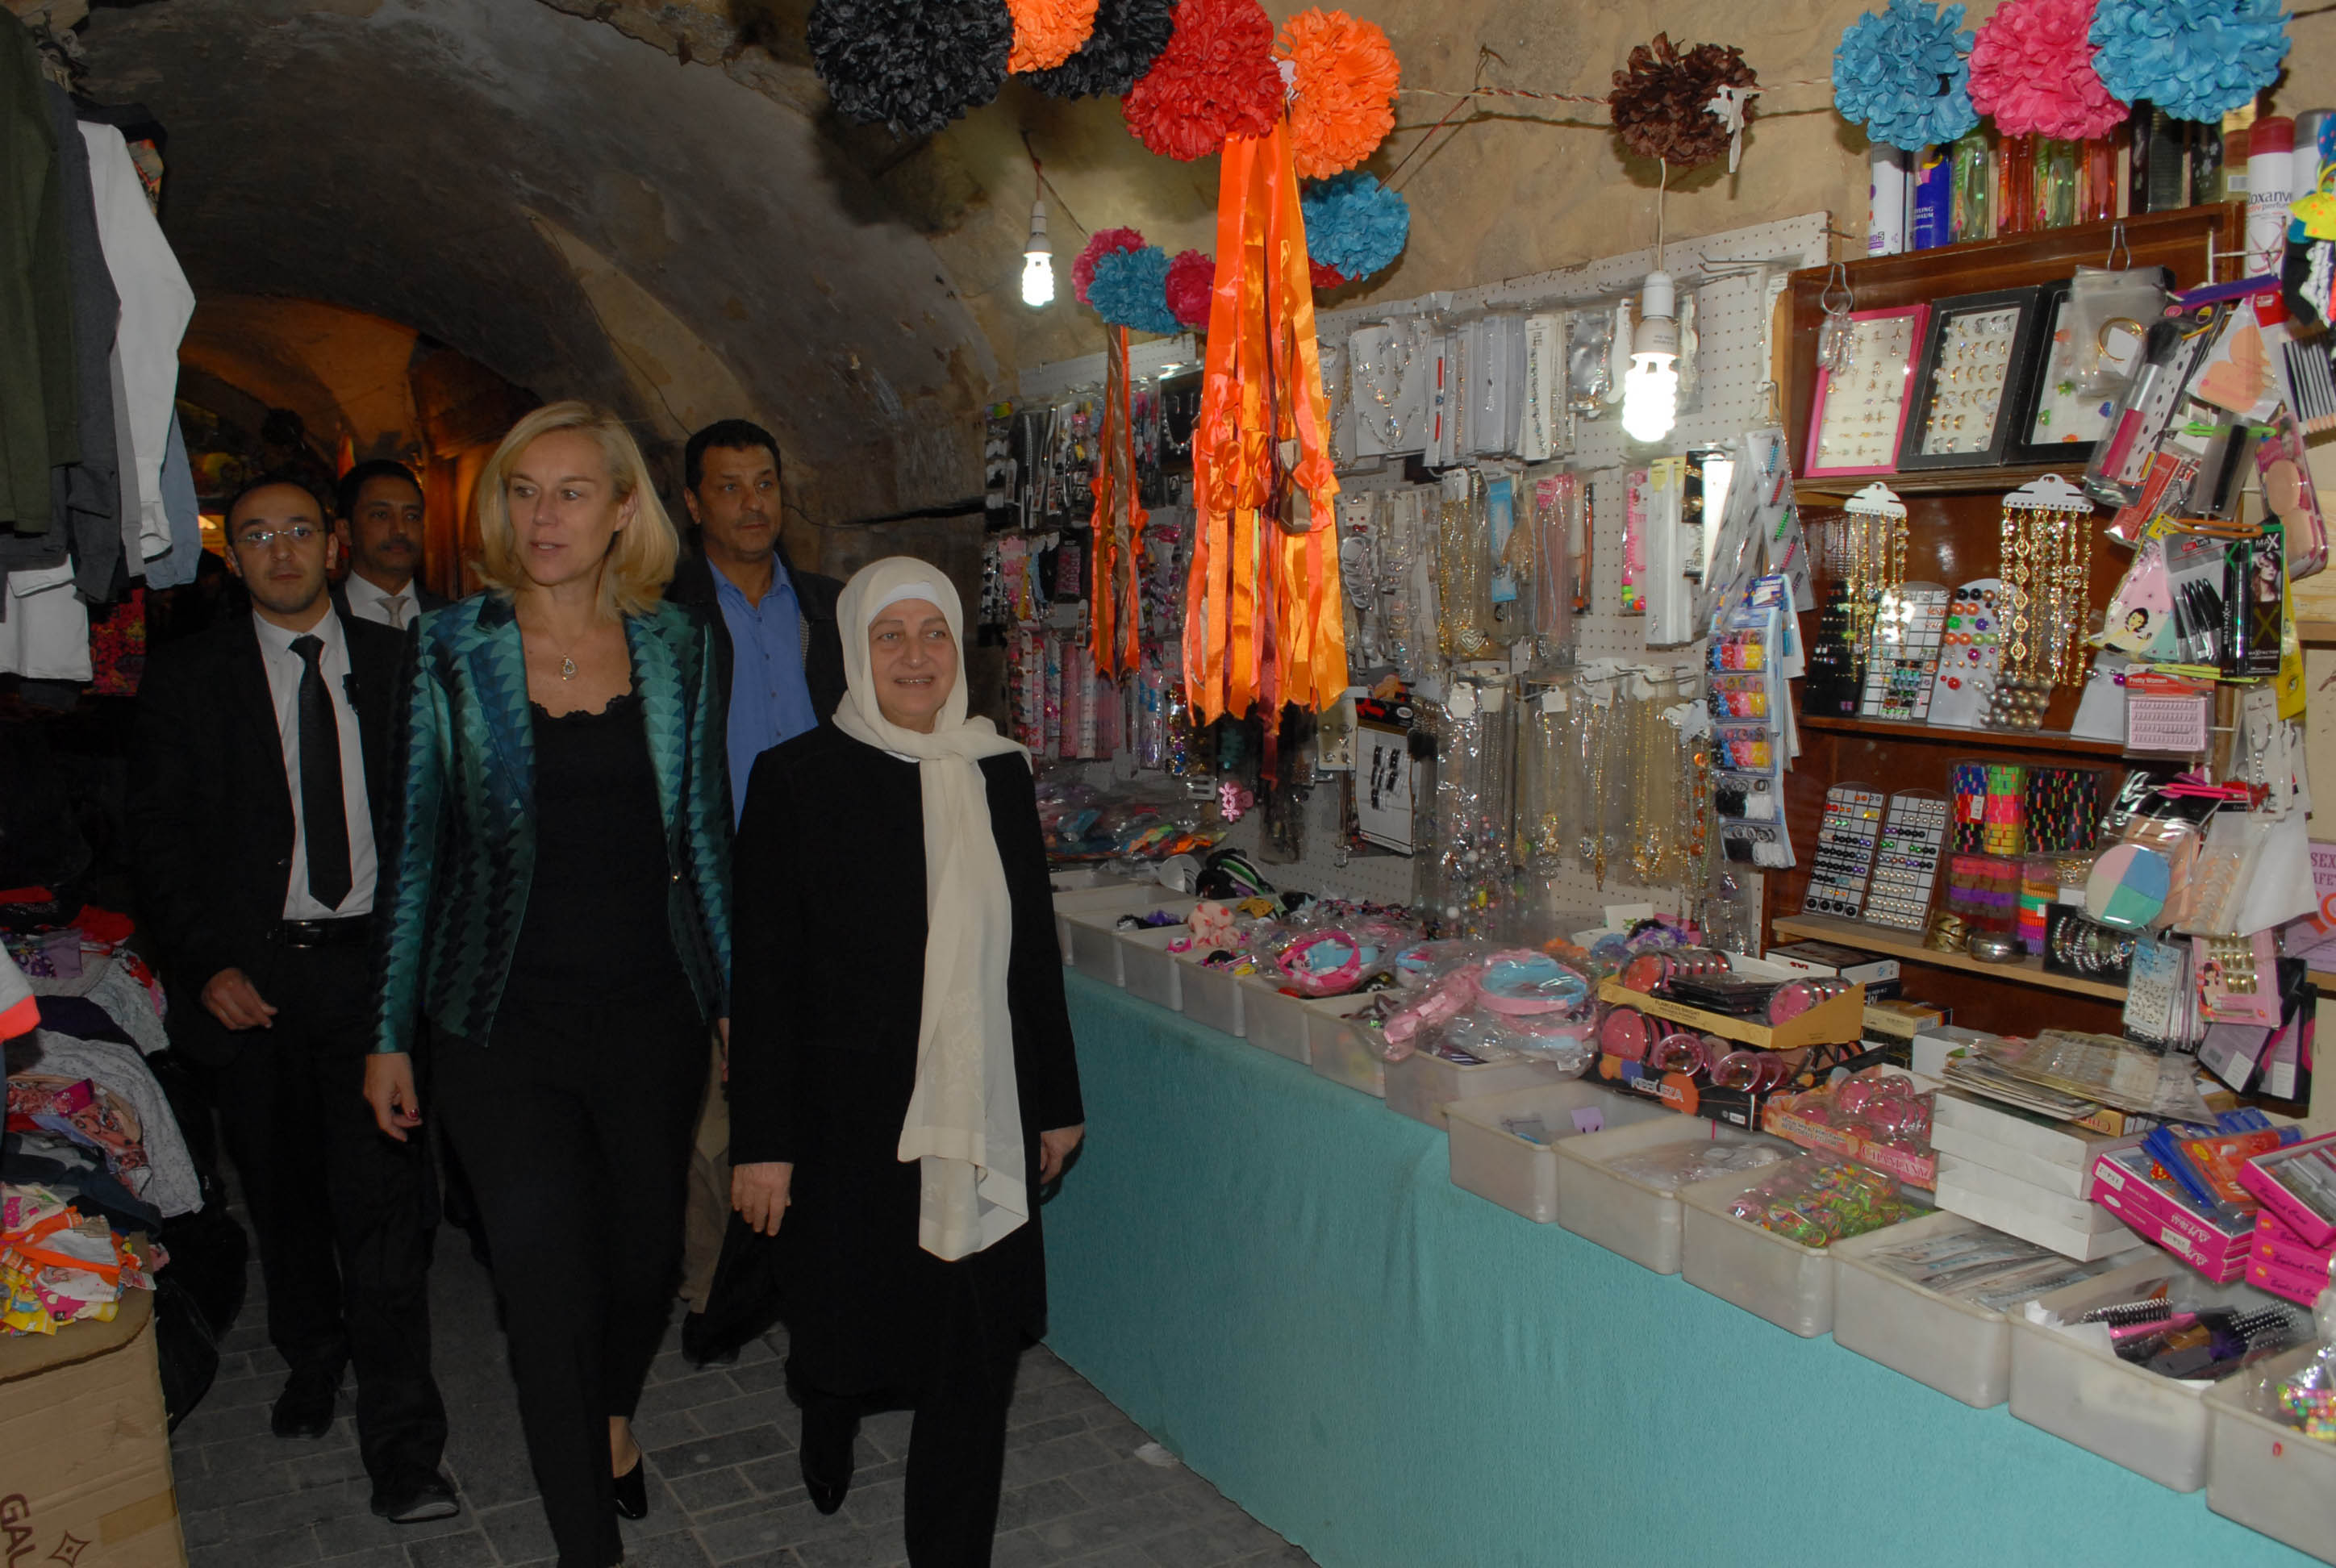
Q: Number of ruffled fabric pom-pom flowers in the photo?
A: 14